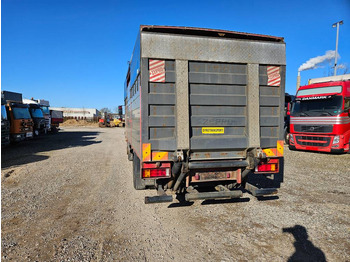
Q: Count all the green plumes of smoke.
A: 0